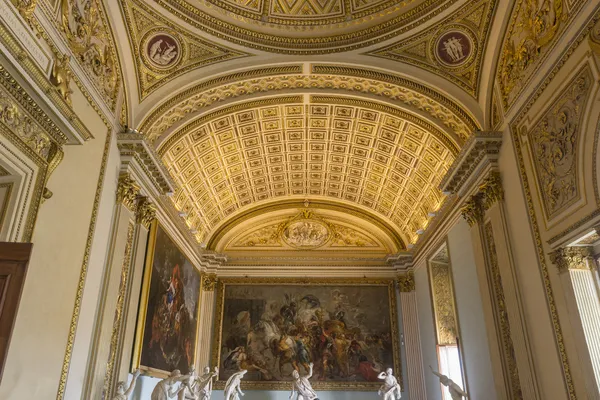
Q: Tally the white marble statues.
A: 8